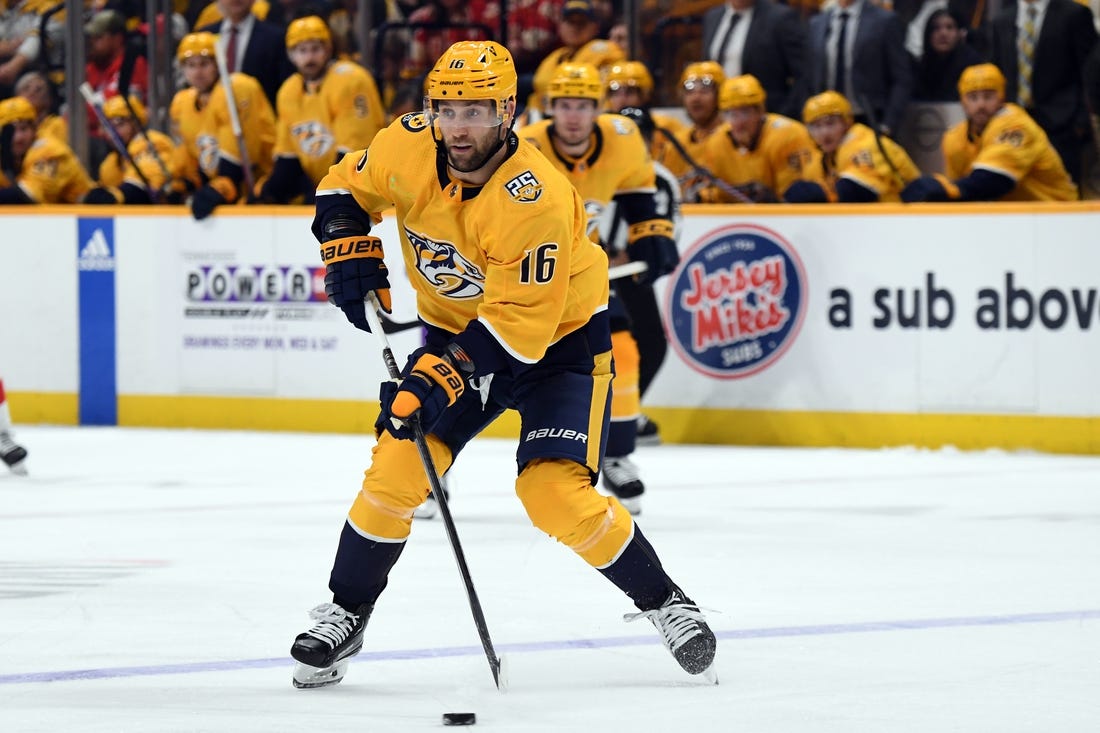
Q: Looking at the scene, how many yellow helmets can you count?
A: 11